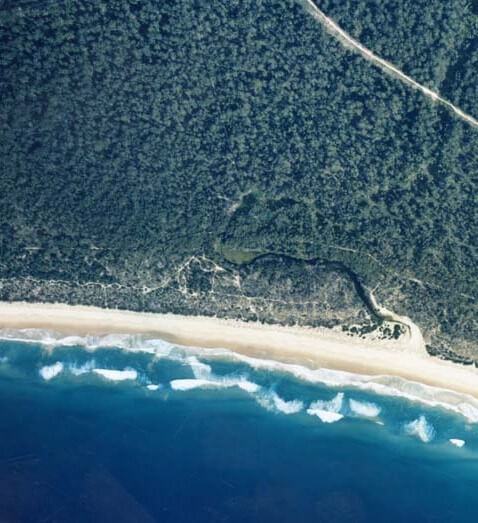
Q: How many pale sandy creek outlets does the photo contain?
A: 1